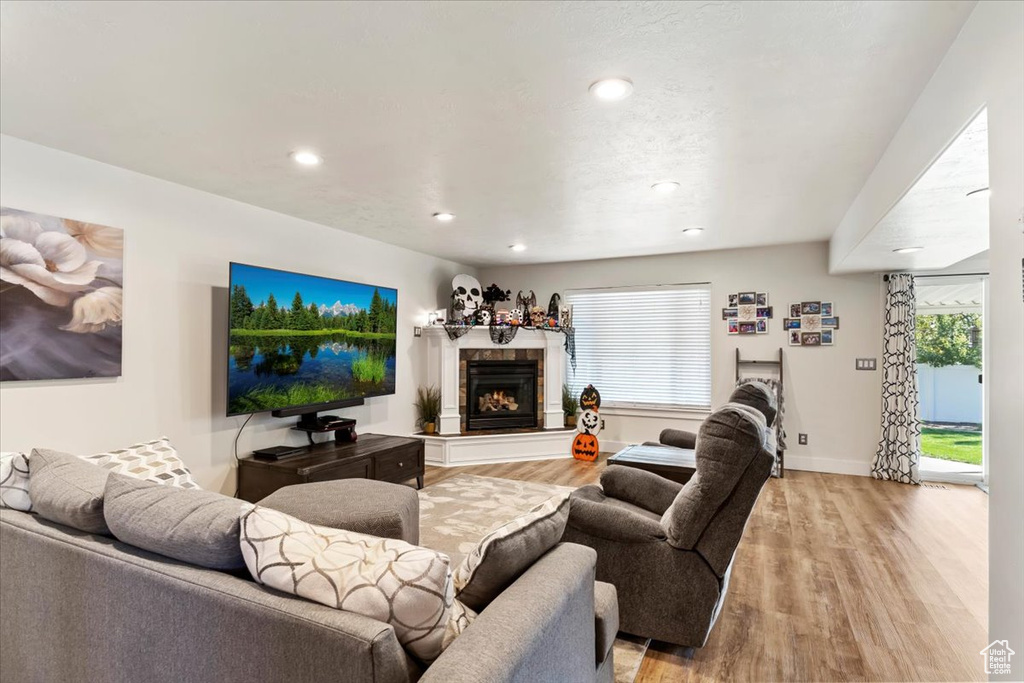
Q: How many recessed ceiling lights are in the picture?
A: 8